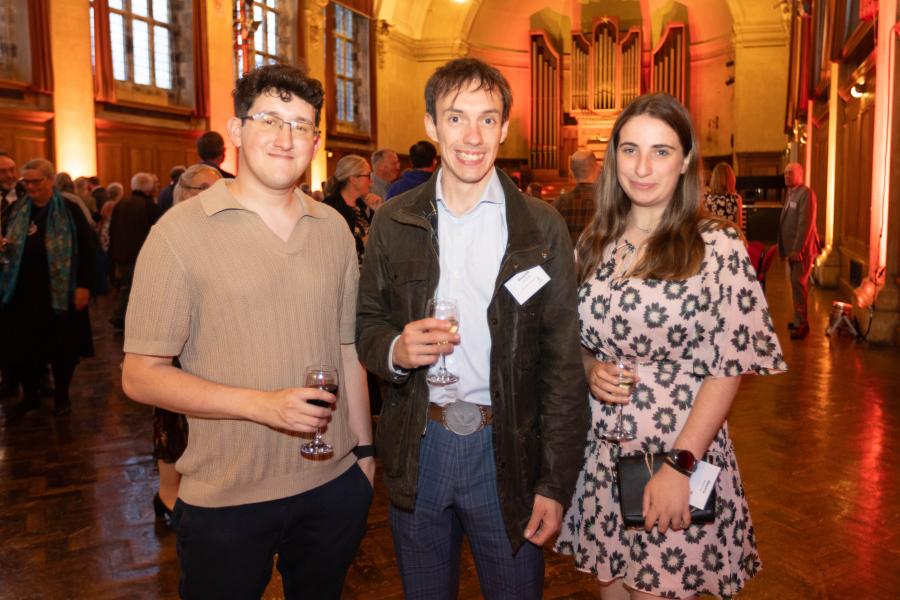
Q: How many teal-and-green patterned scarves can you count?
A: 1